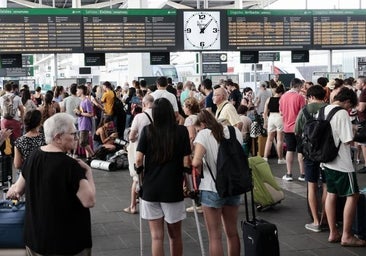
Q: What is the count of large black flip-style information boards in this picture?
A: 4